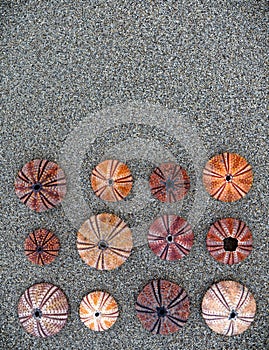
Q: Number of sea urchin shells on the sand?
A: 12